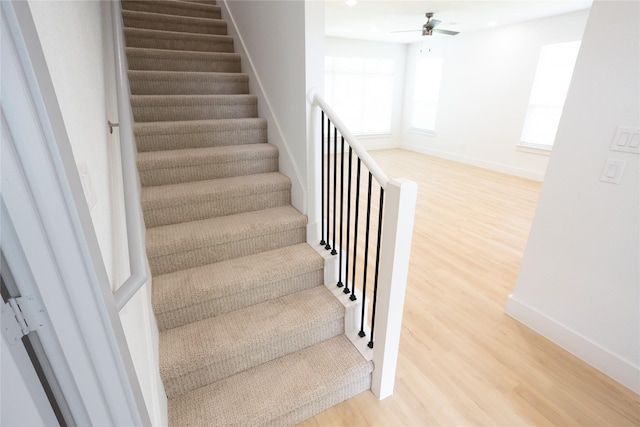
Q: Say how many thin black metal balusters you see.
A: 8